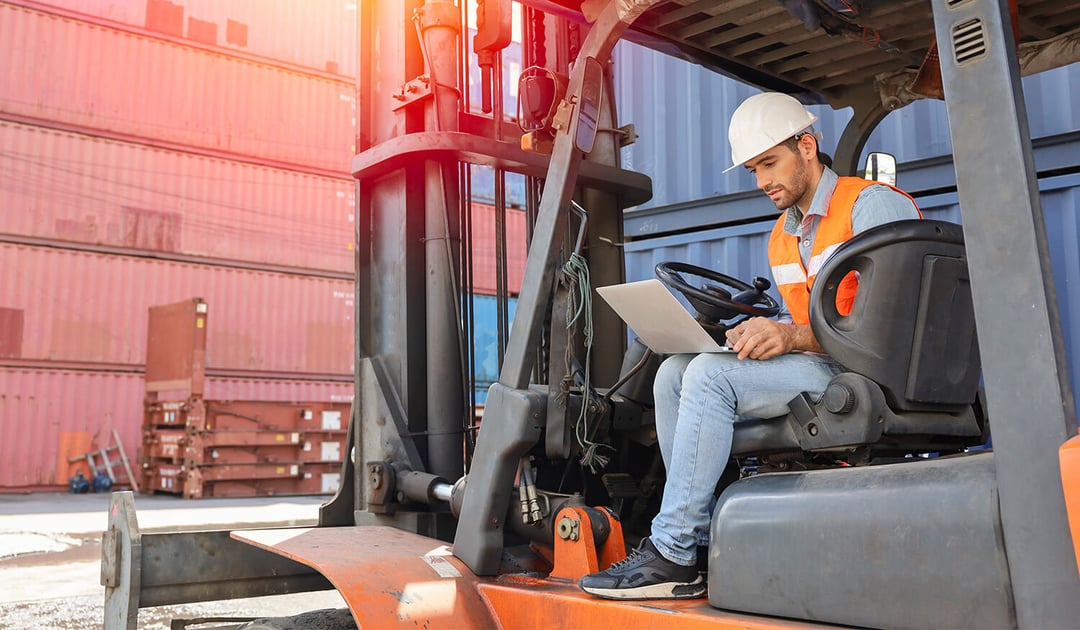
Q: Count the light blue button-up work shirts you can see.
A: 1